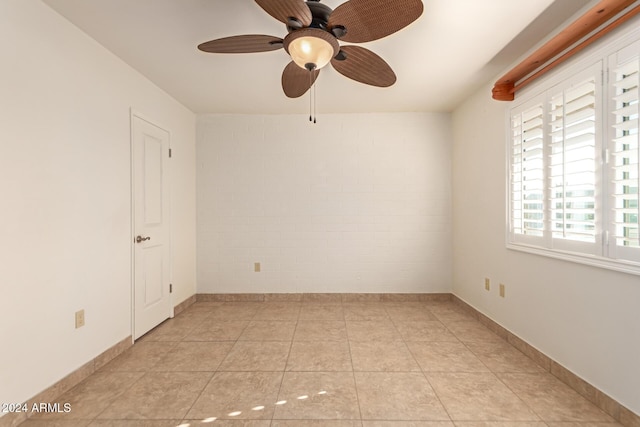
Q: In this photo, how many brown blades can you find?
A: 5